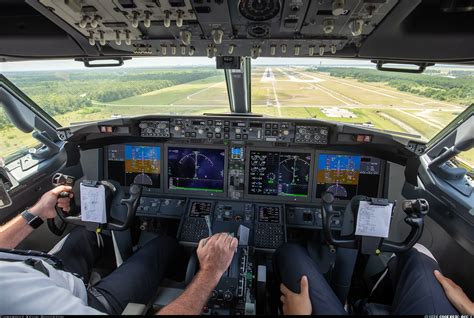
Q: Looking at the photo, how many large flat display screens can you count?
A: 4